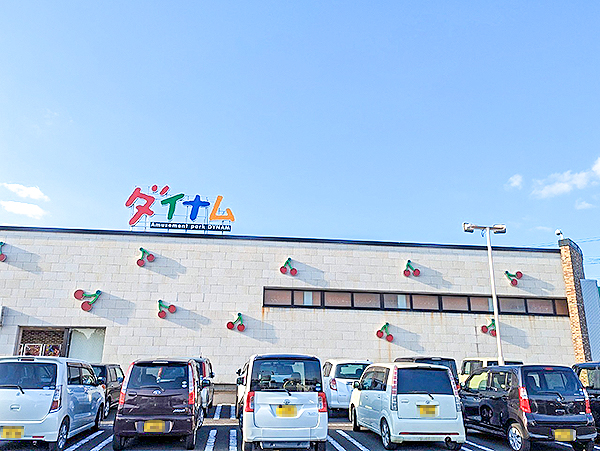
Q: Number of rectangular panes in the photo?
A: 11